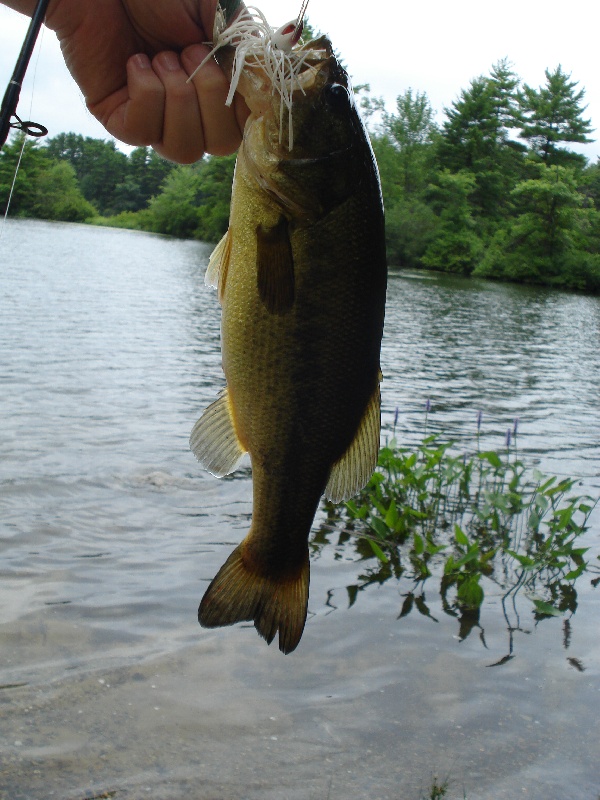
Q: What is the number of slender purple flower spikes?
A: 5